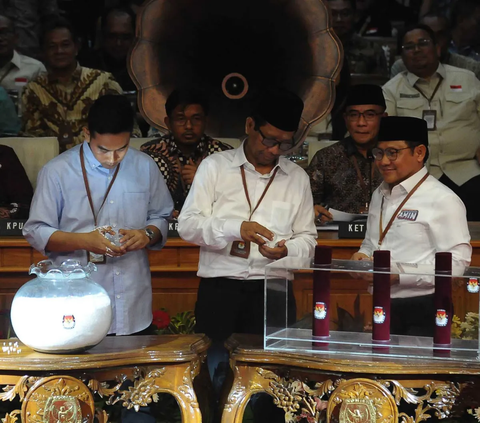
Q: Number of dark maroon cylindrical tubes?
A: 3